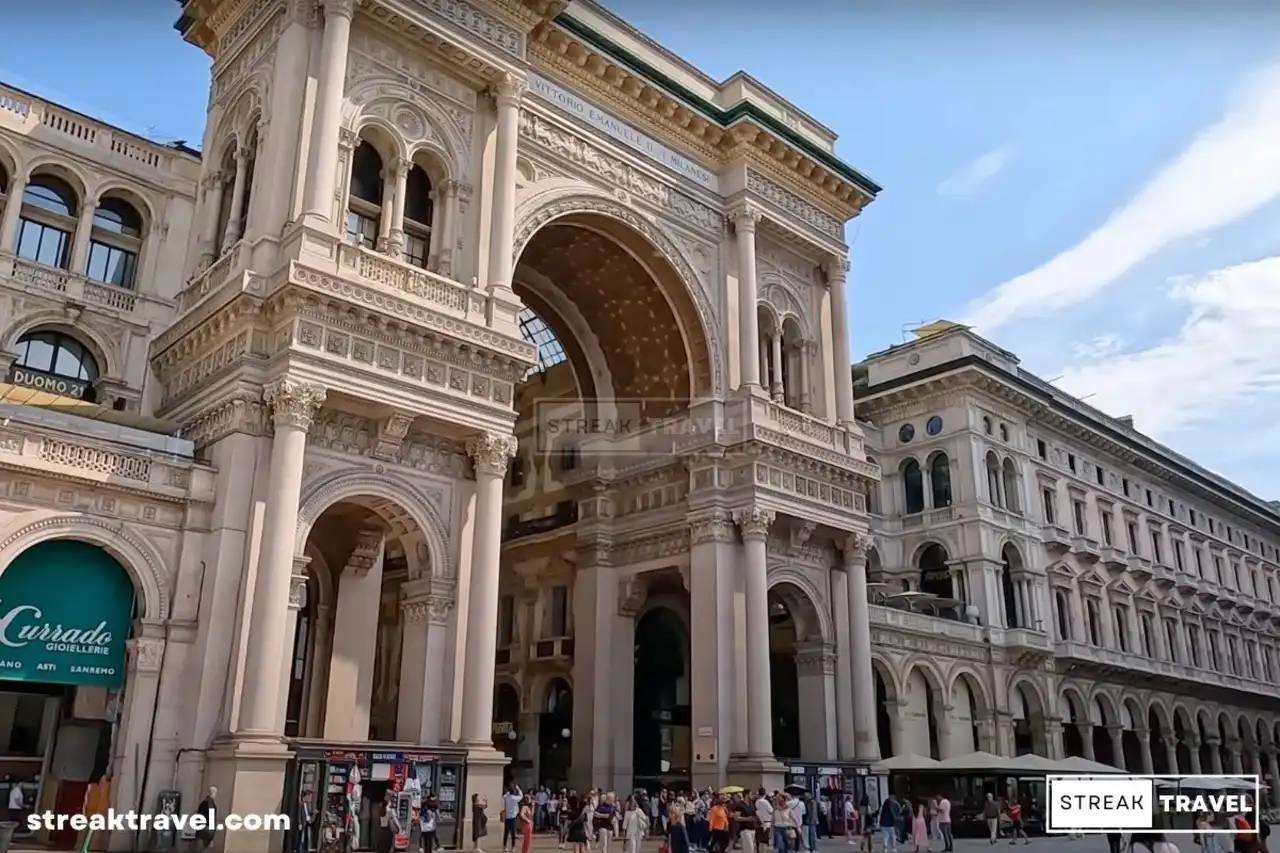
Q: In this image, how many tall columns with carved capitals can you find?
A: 8